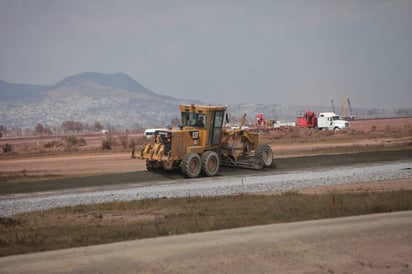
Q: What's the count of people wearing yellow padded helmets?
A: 0